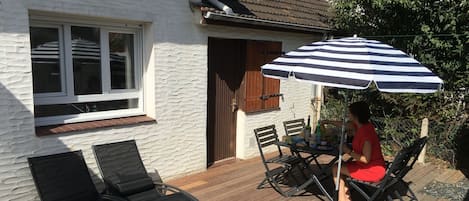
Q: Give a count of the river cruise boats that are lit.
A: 0